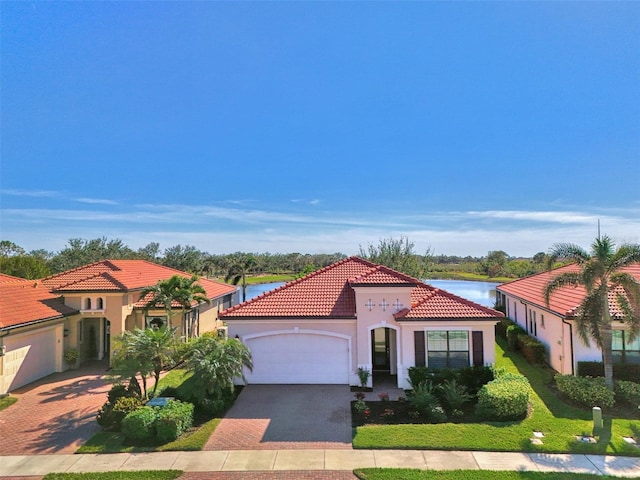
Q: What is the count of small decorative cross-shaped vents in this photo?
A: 3